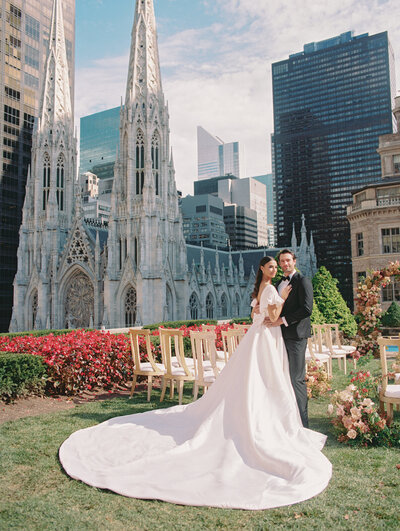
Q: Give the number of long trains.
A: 1